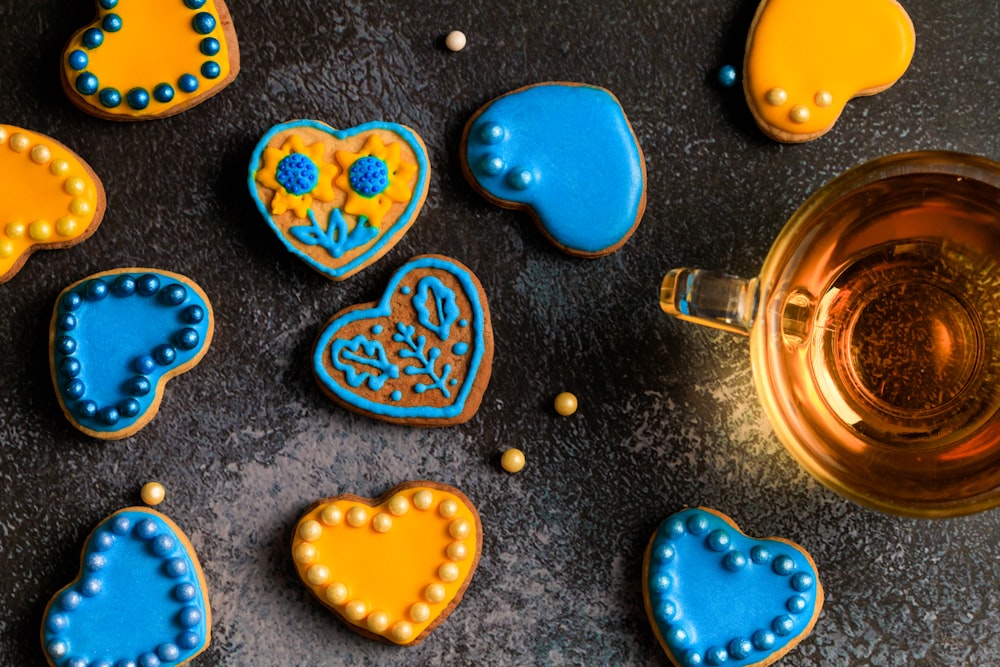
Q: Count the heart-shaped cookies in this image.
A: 10